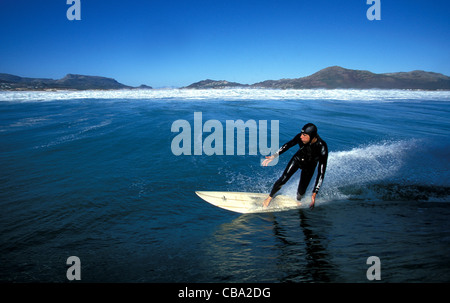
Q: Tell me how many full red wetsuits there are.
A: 0